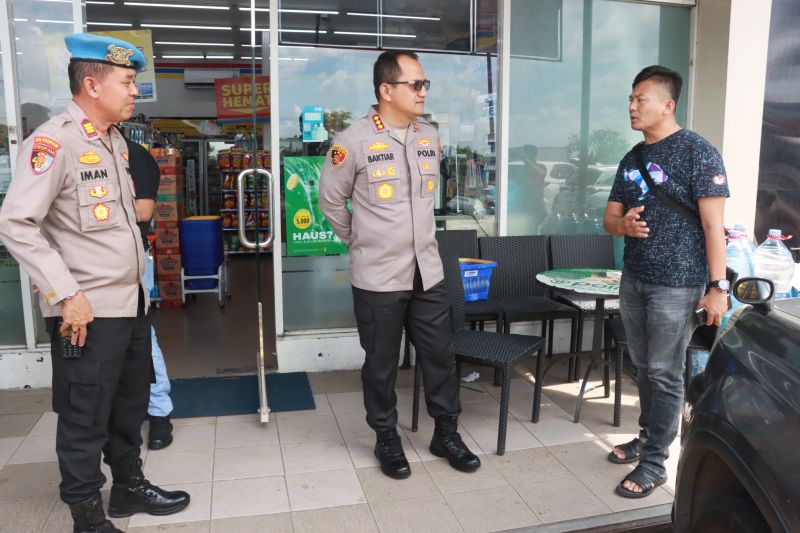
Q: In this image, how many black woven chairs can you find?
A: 5